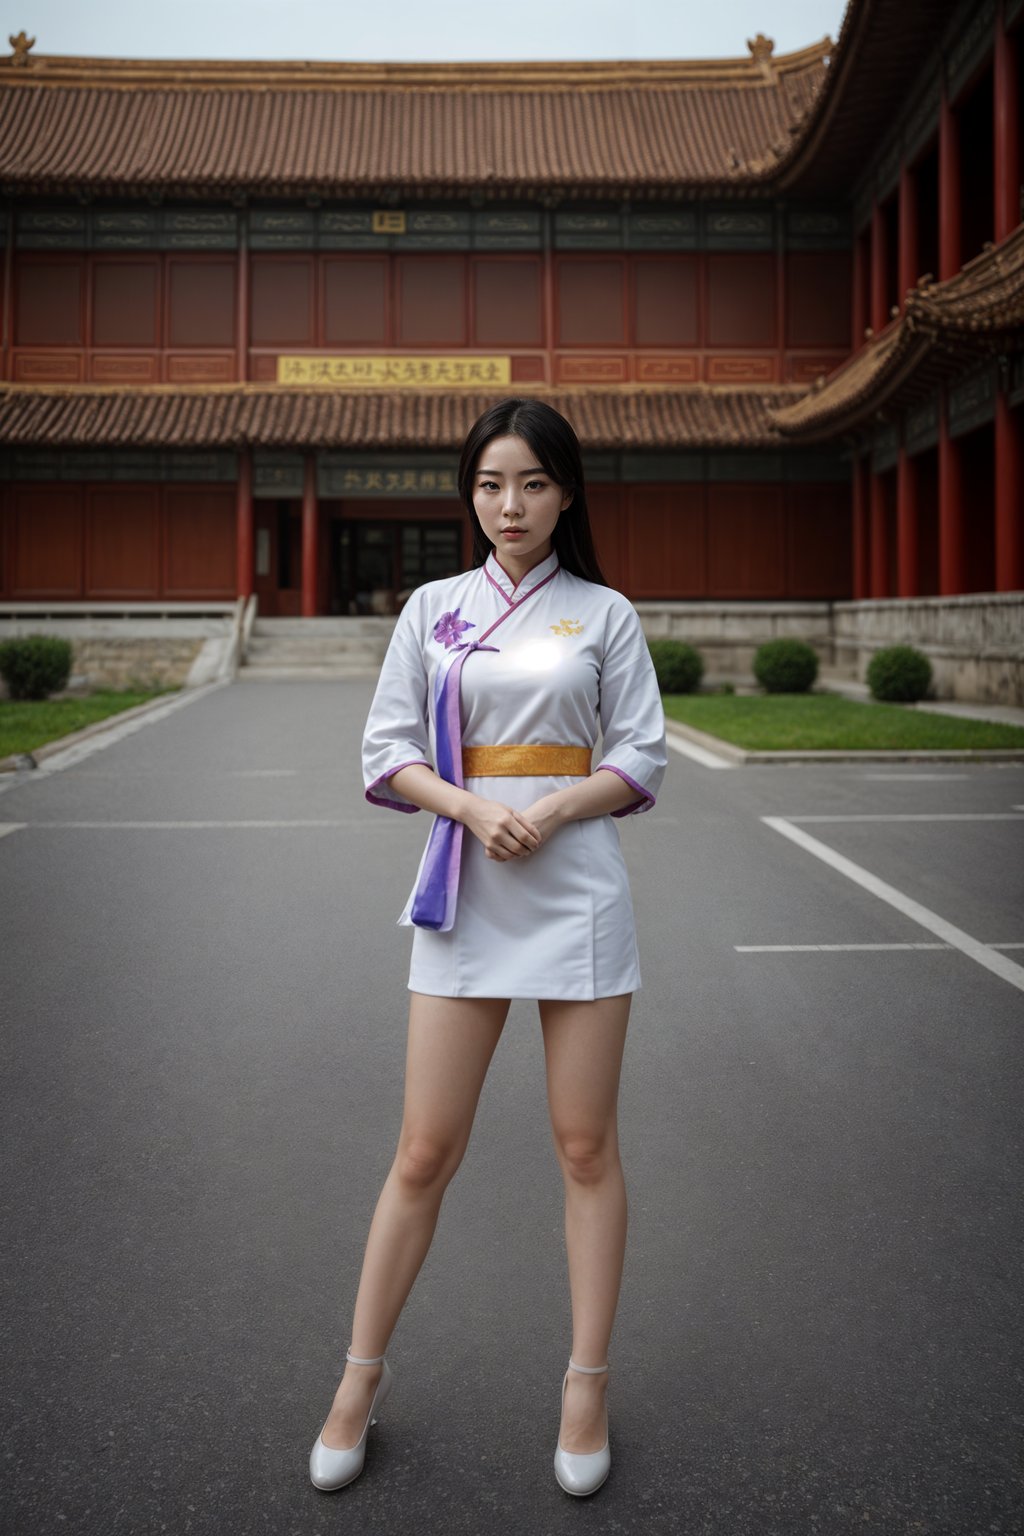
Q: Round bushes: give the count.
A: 4